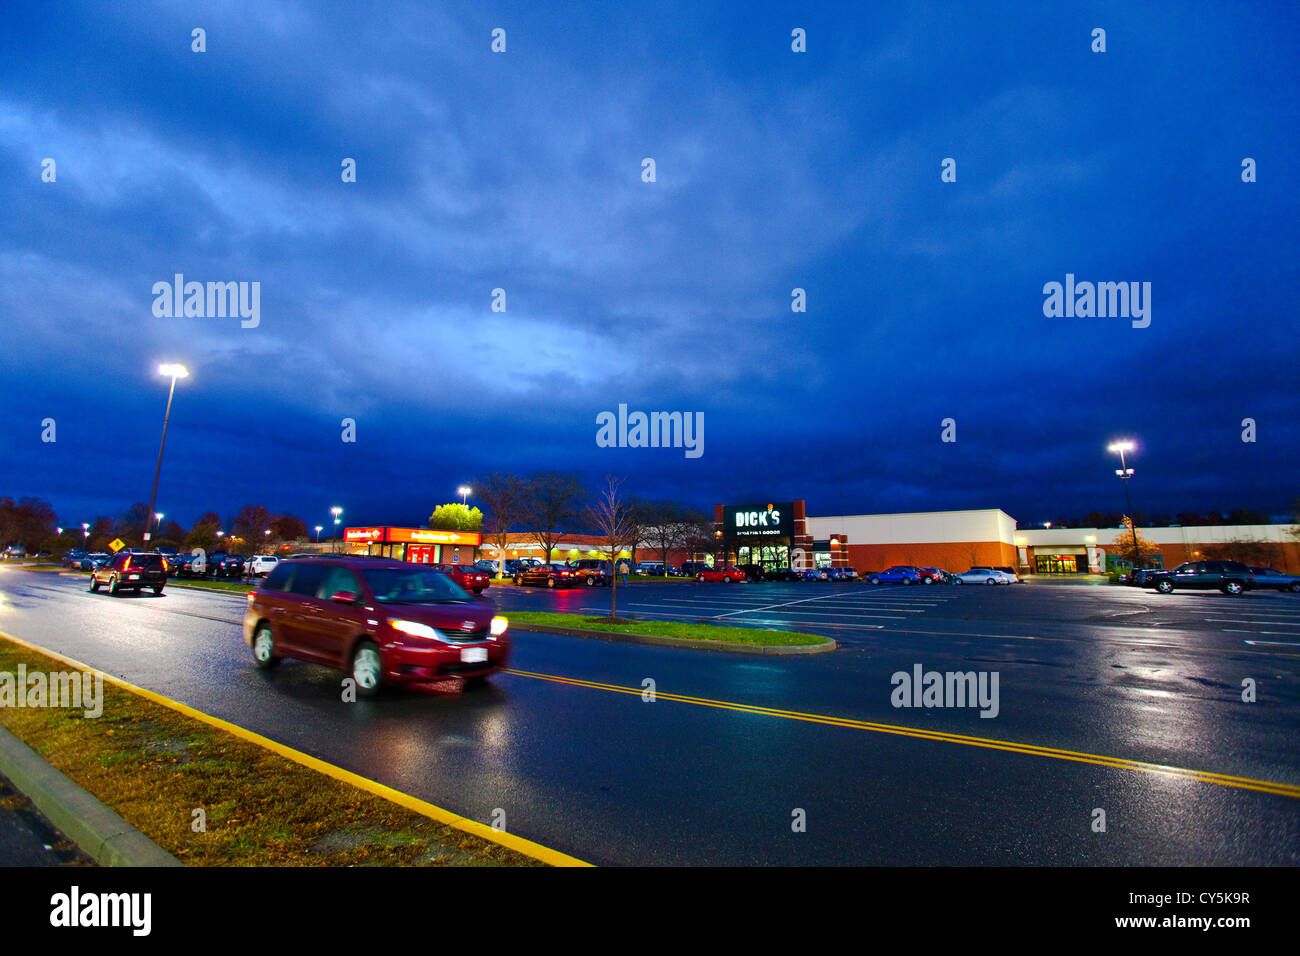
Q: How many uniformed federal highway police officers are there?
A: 0